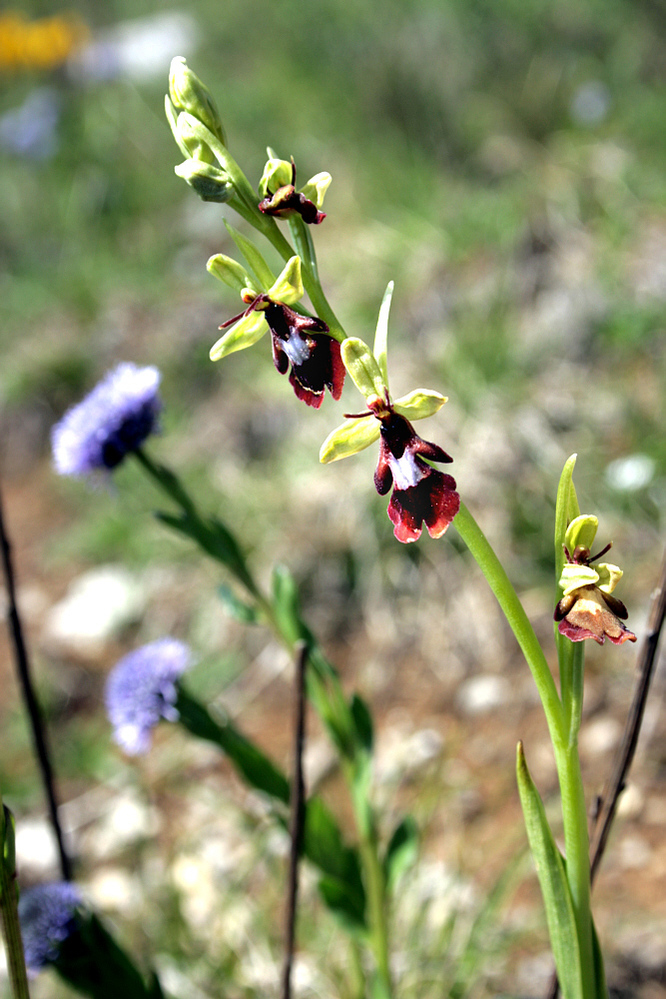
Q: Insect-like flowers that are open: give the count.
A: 4